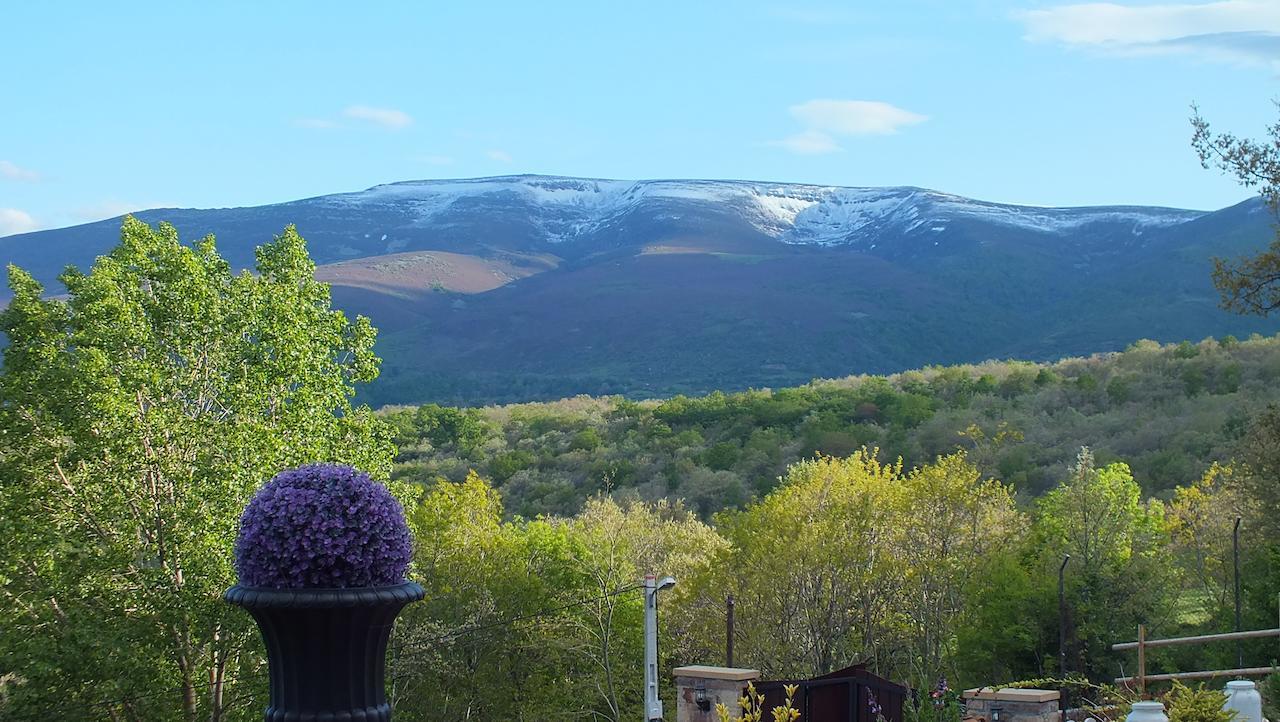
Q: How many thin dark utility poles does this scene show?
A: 3